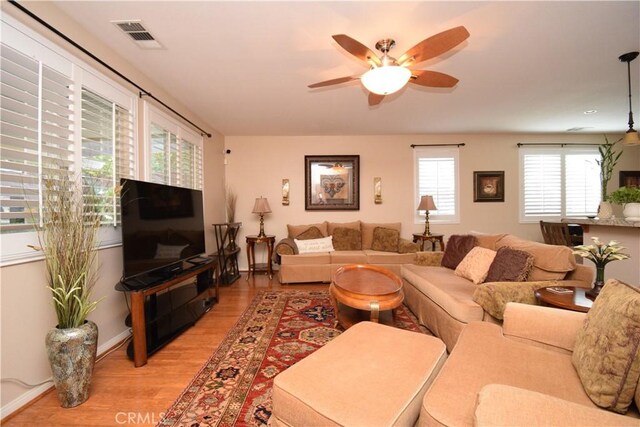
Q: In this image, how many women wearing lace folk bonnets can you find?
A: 0